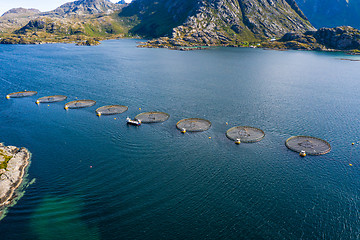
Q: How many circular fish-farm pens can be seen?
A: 8